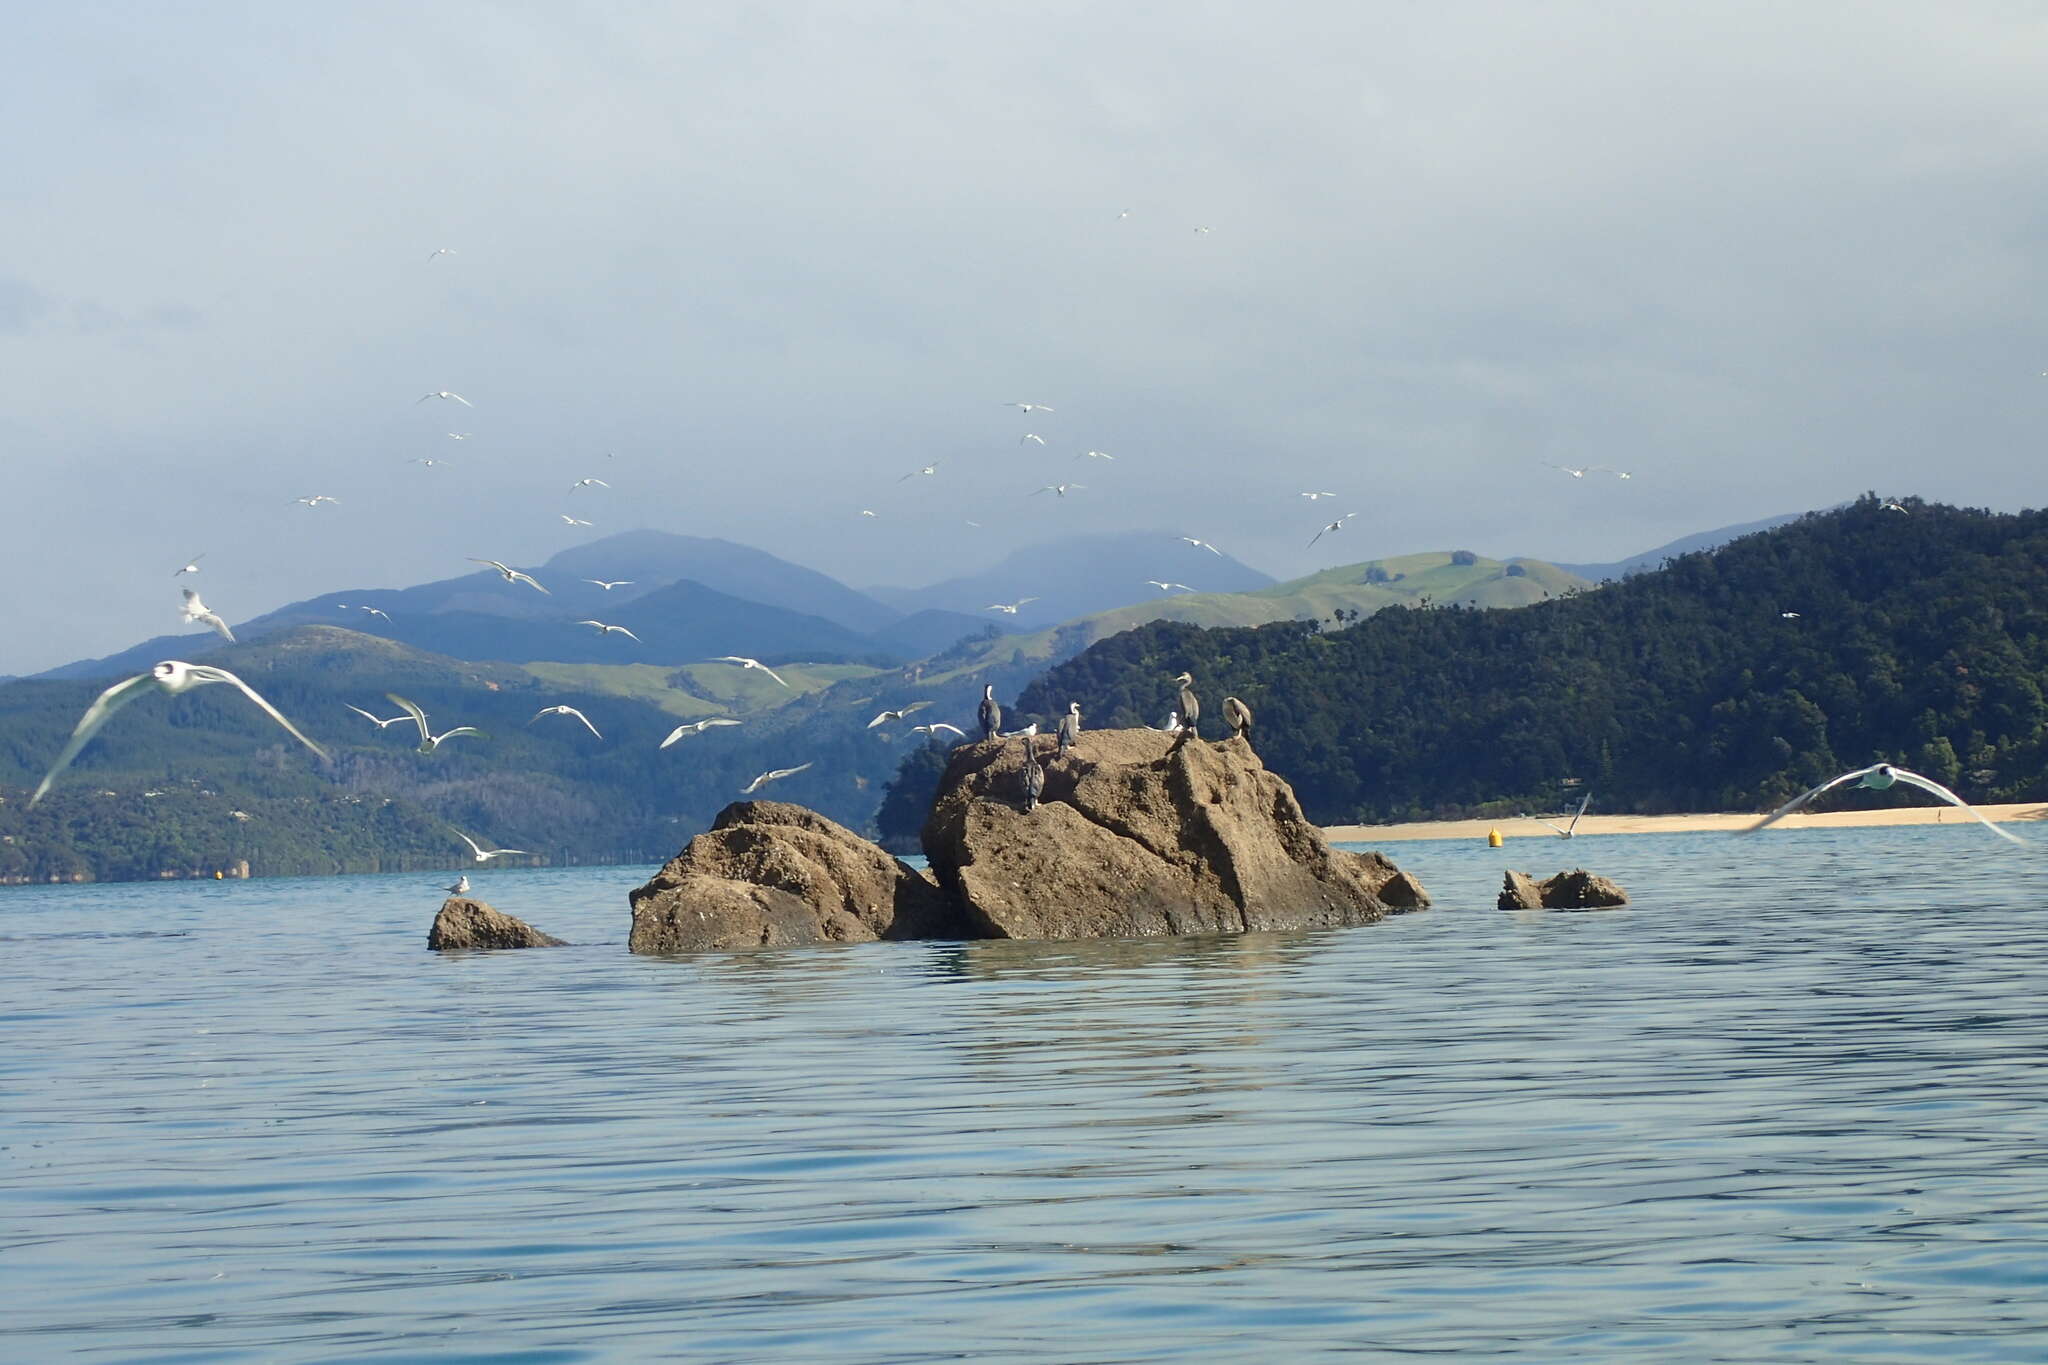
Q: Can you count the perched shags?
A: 5